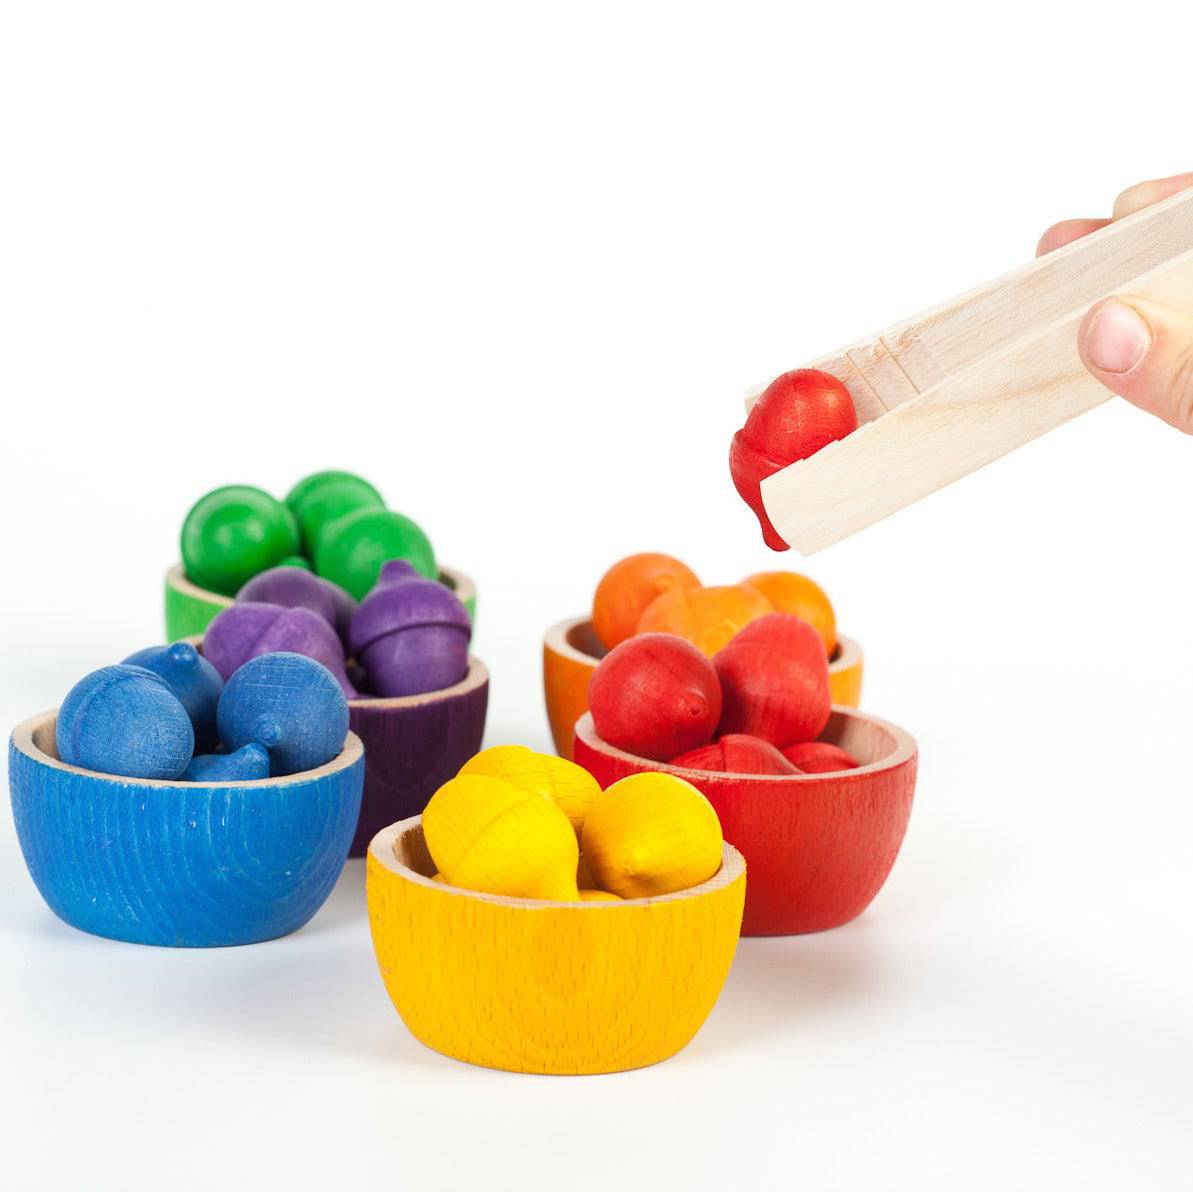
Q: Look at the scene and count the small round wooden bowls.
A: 6